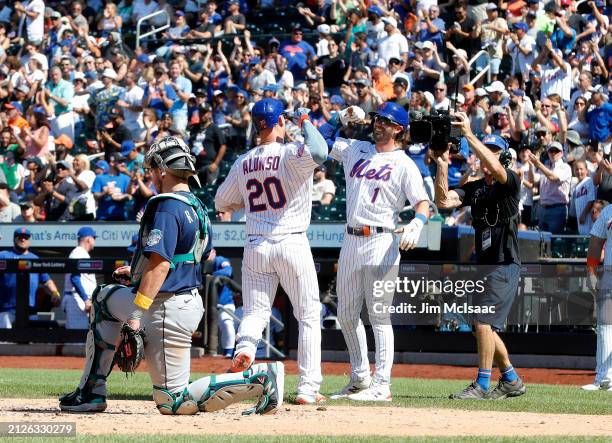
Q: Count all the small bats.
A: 0